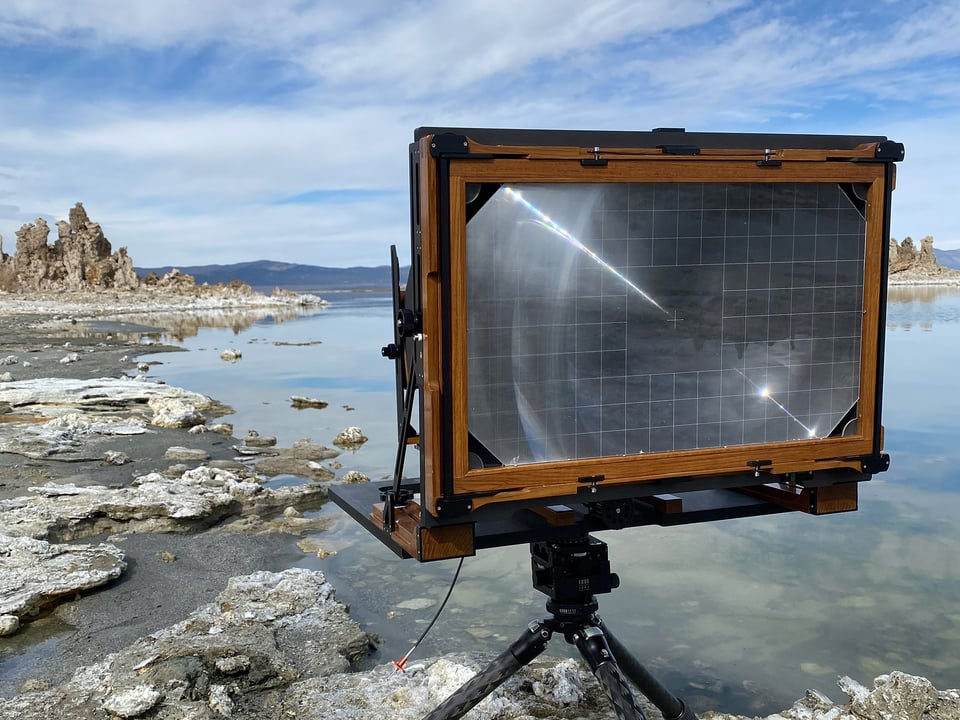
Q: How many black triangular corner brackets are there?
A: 4